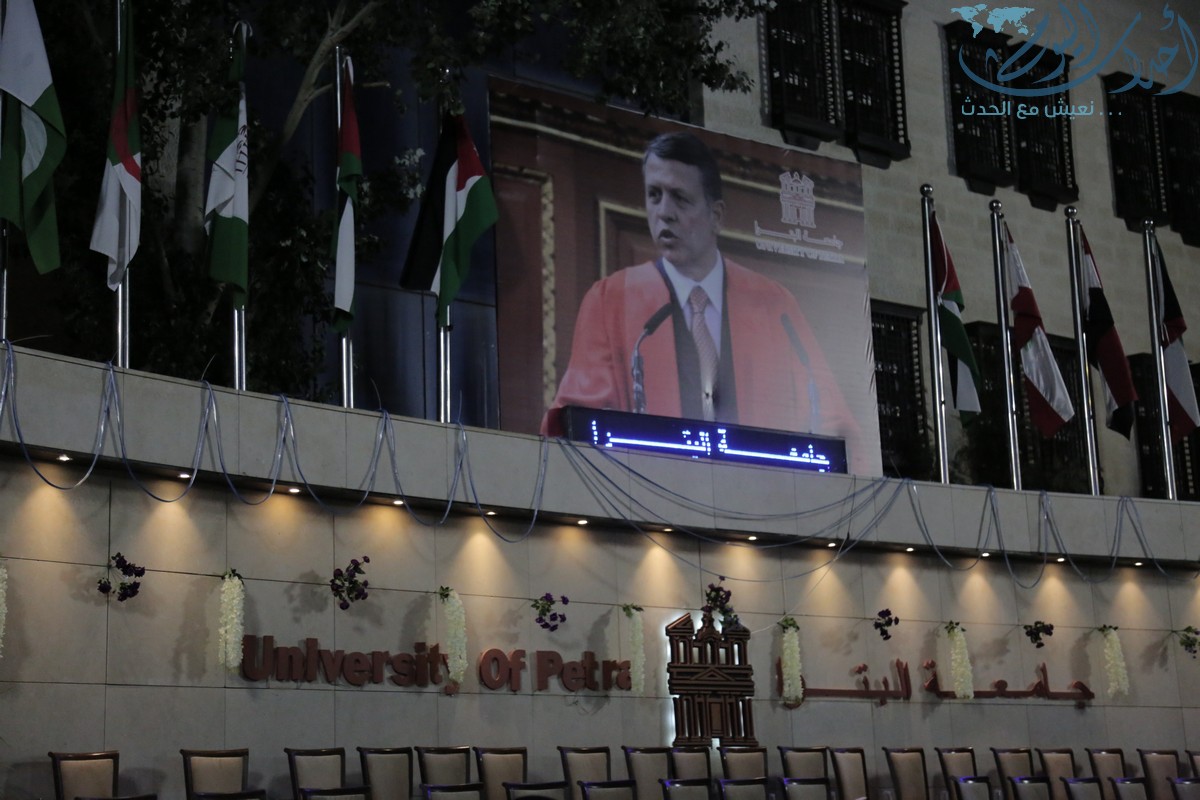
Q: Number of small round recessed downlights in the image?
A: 13